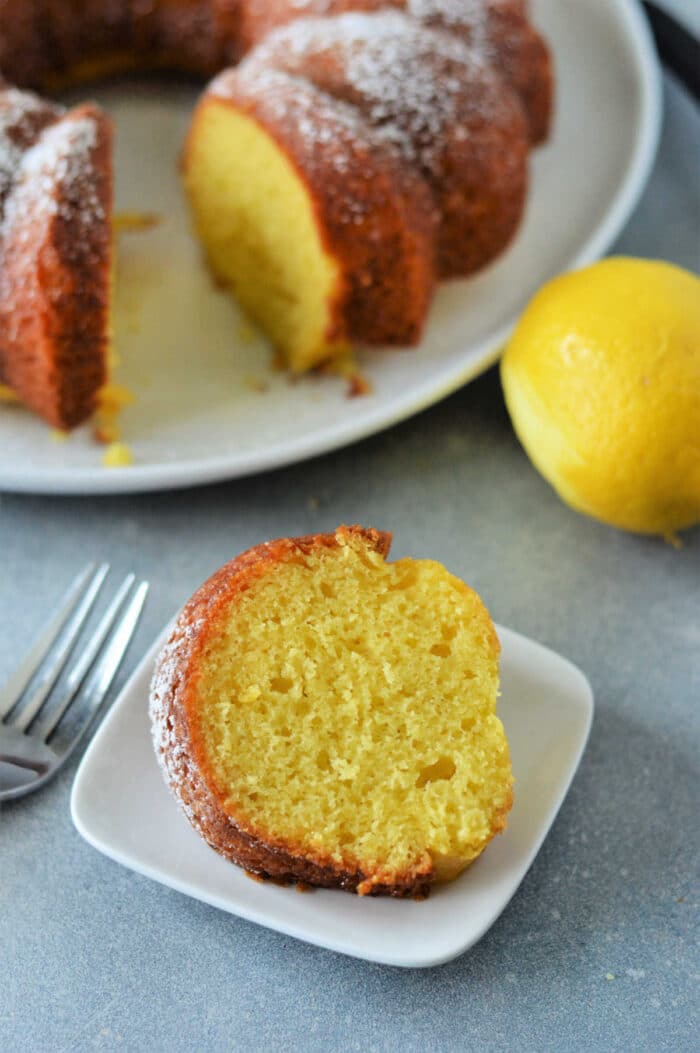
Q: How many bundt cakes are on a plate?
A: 1